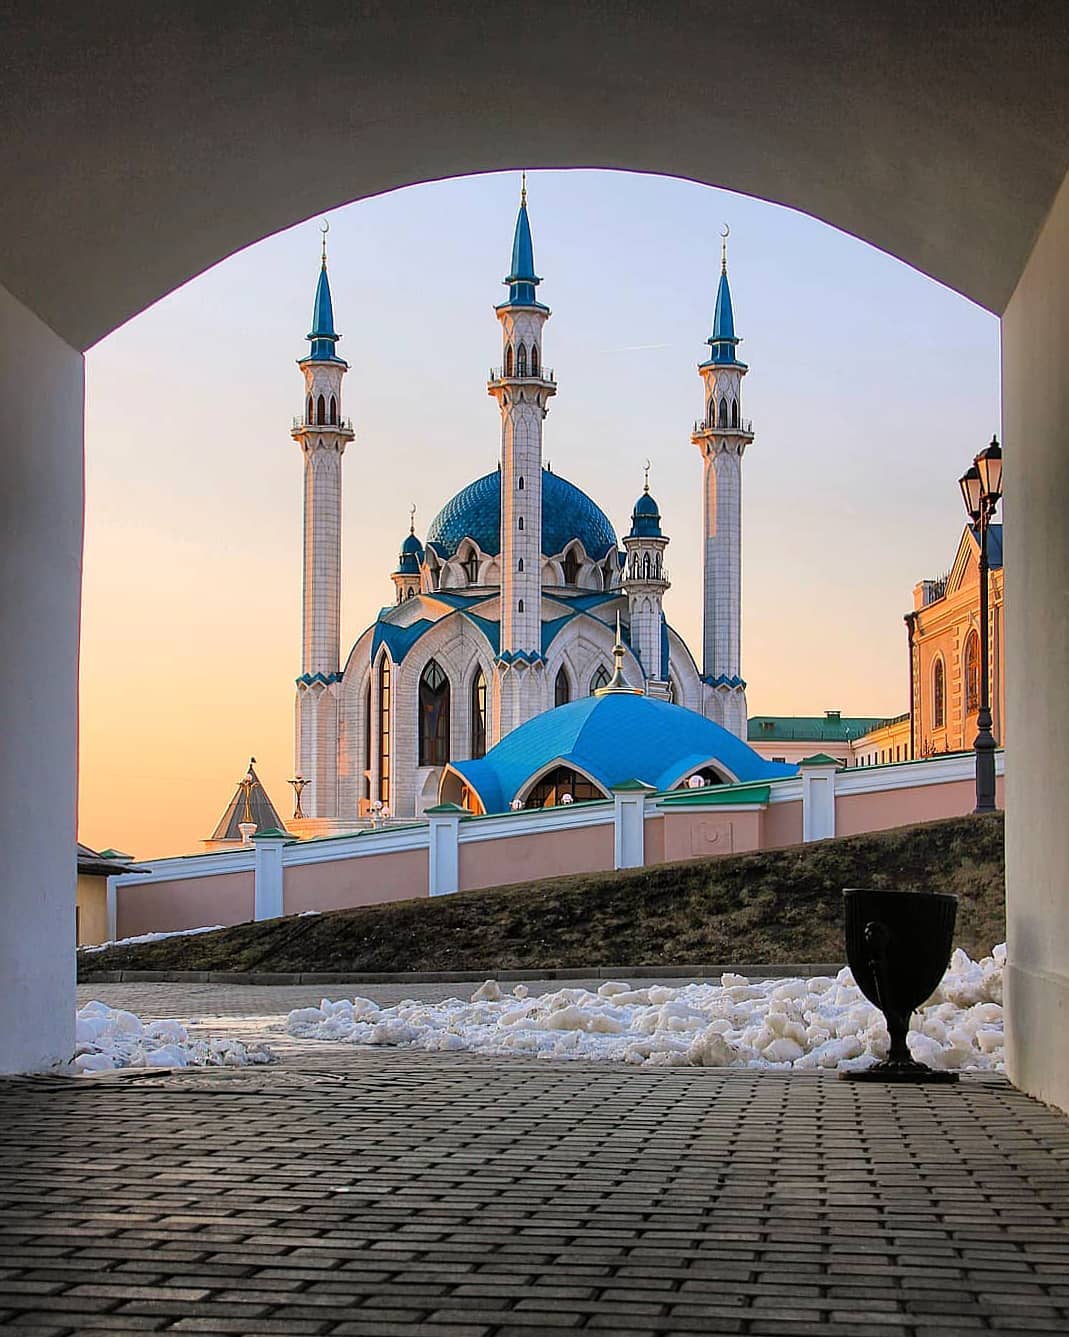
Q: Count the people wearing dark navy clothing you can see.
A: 0